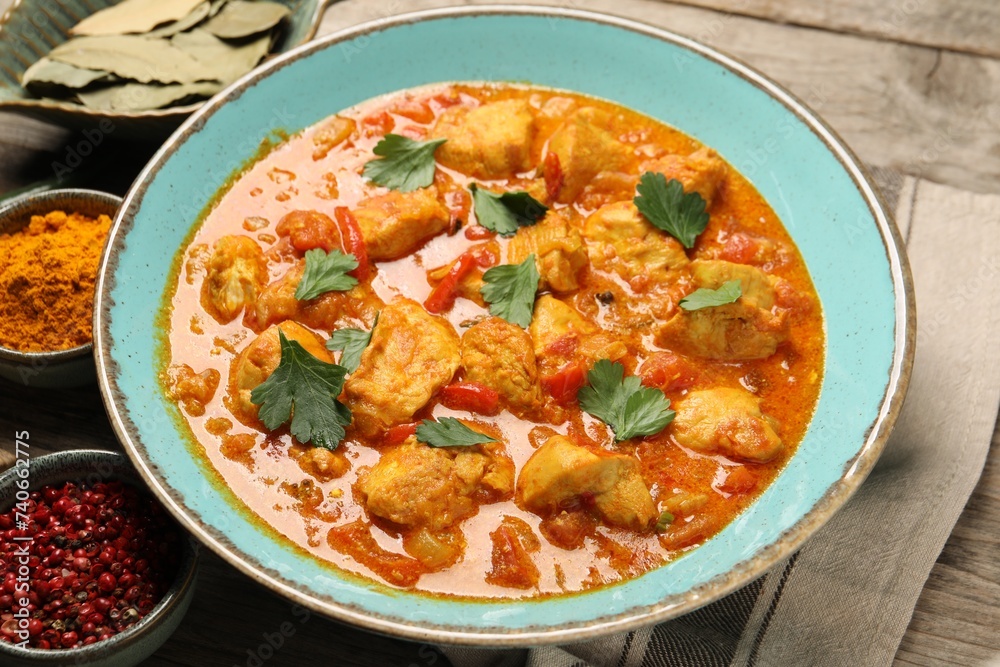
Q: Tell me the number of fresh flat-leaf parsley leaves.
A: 10